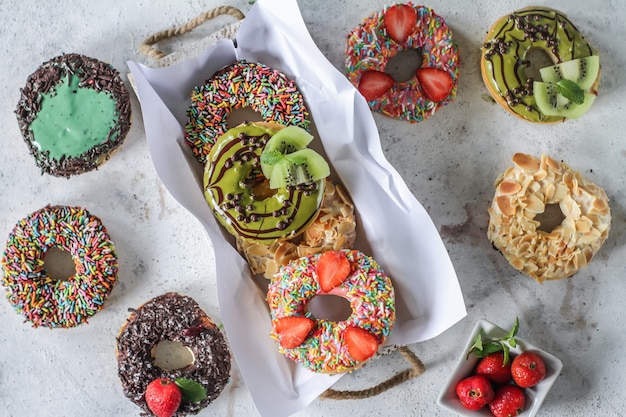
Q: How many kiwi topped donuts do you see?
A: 2